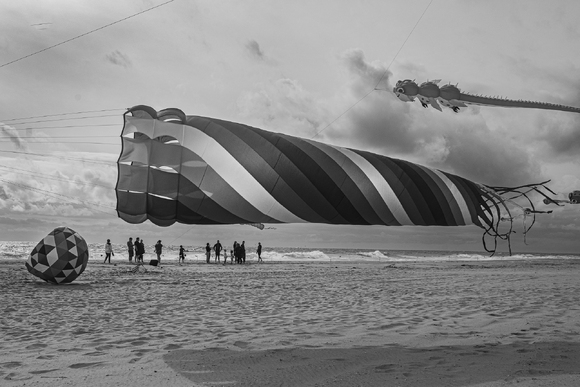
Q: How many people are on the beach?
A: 14